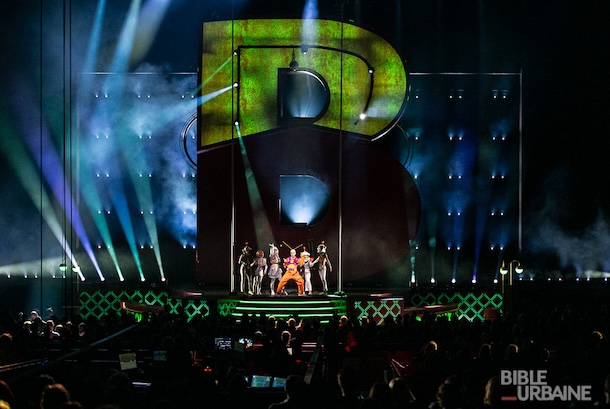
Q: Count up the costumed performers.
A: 6